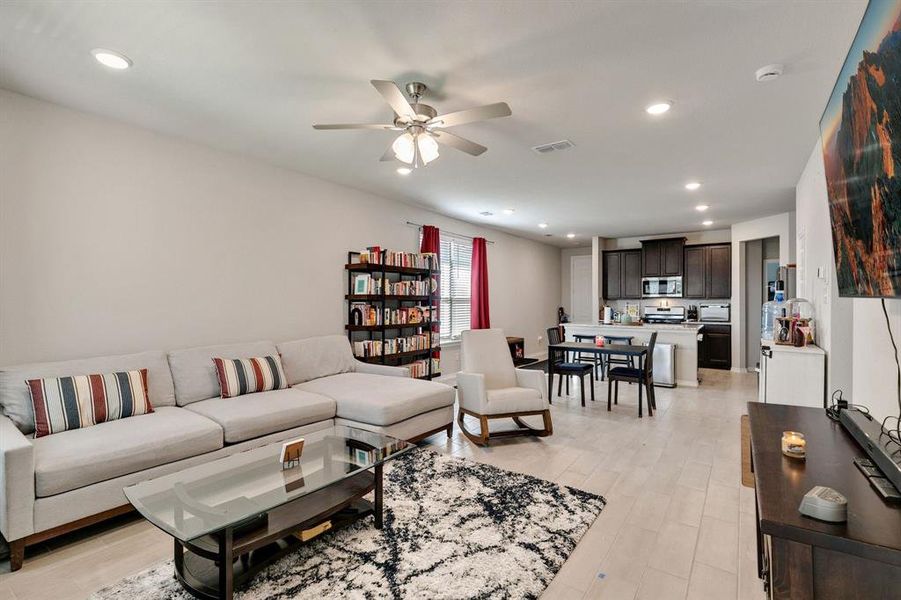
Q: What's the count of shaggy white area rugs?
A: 1